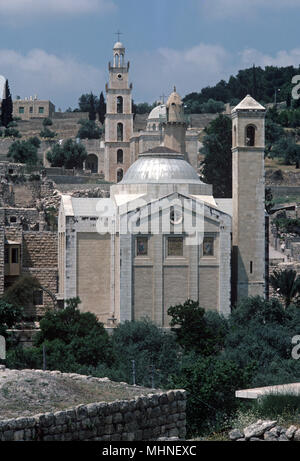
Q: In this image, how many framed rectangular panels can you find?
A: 3